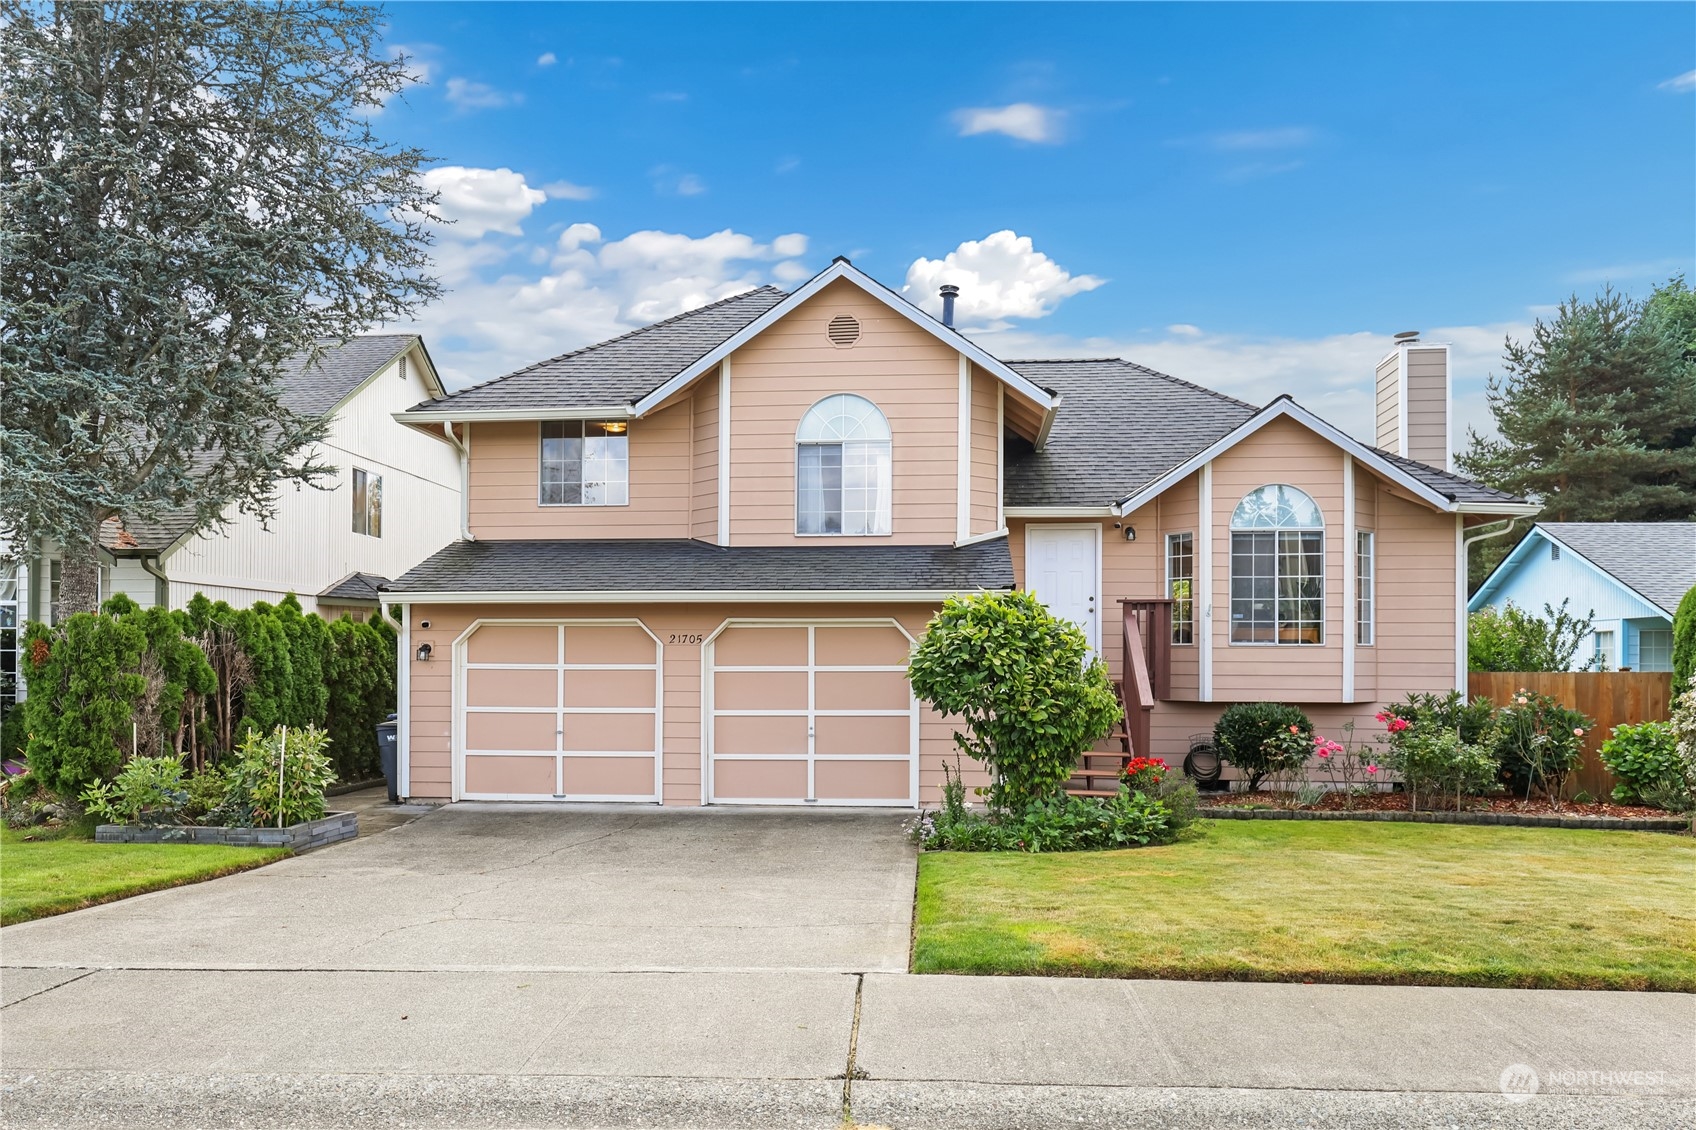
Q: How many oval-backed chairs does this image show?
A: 0